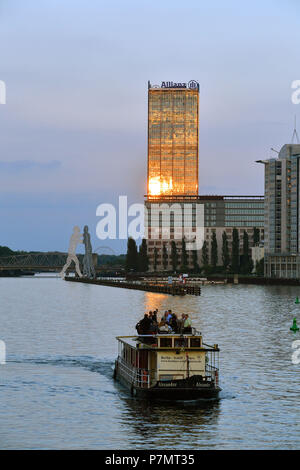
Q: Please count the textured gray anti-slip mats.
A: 0